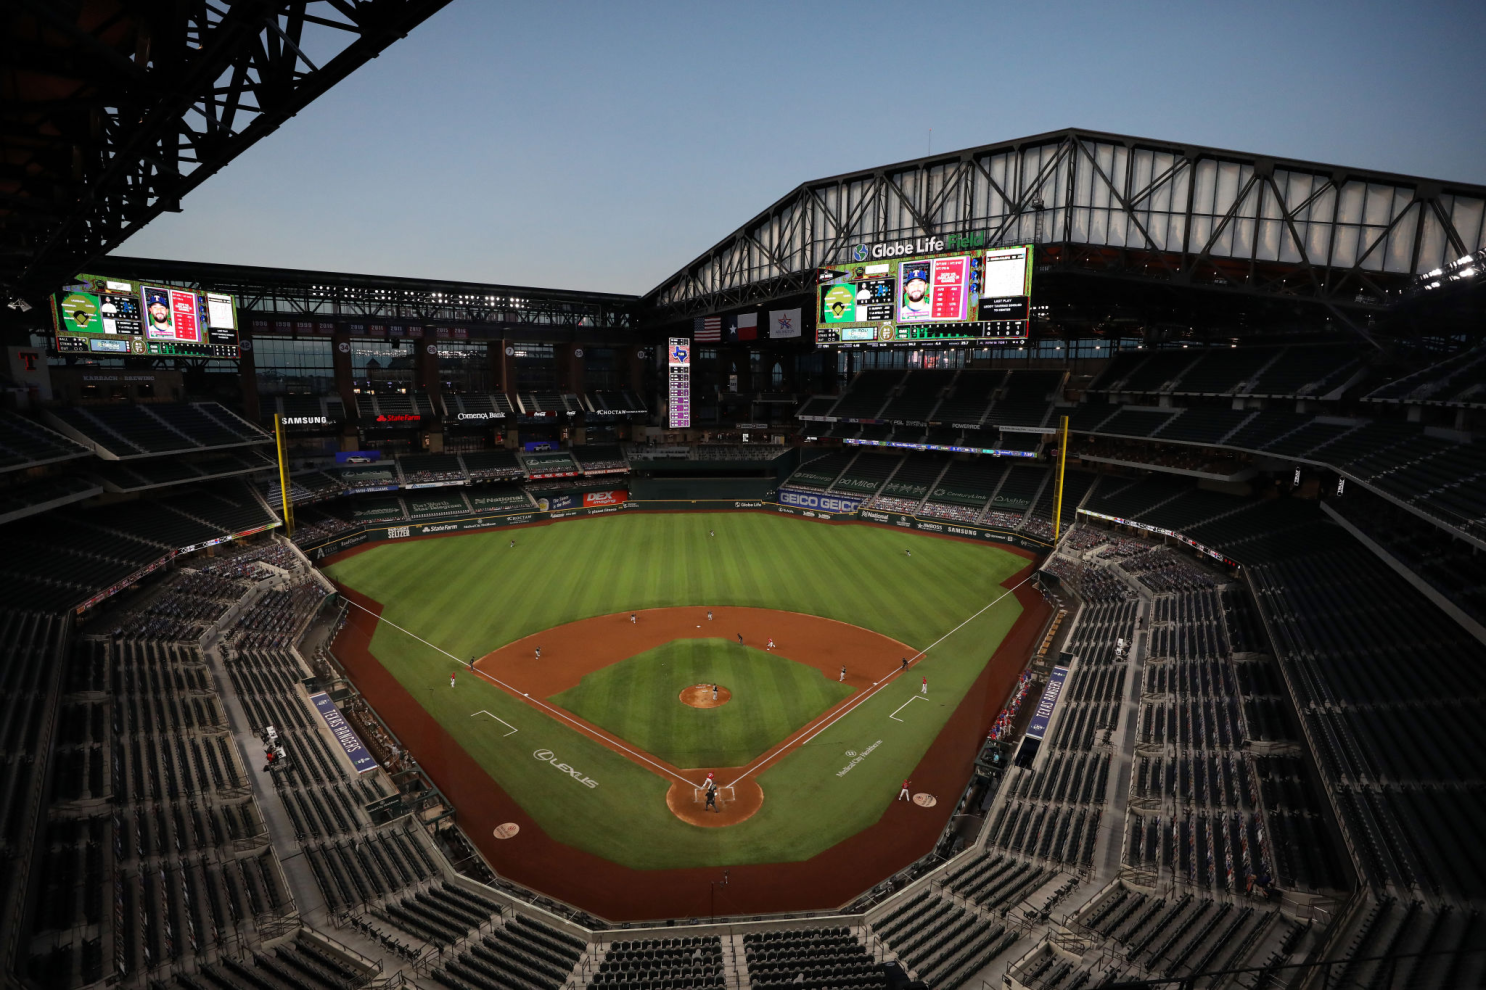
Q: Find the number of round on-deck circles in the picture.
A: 2